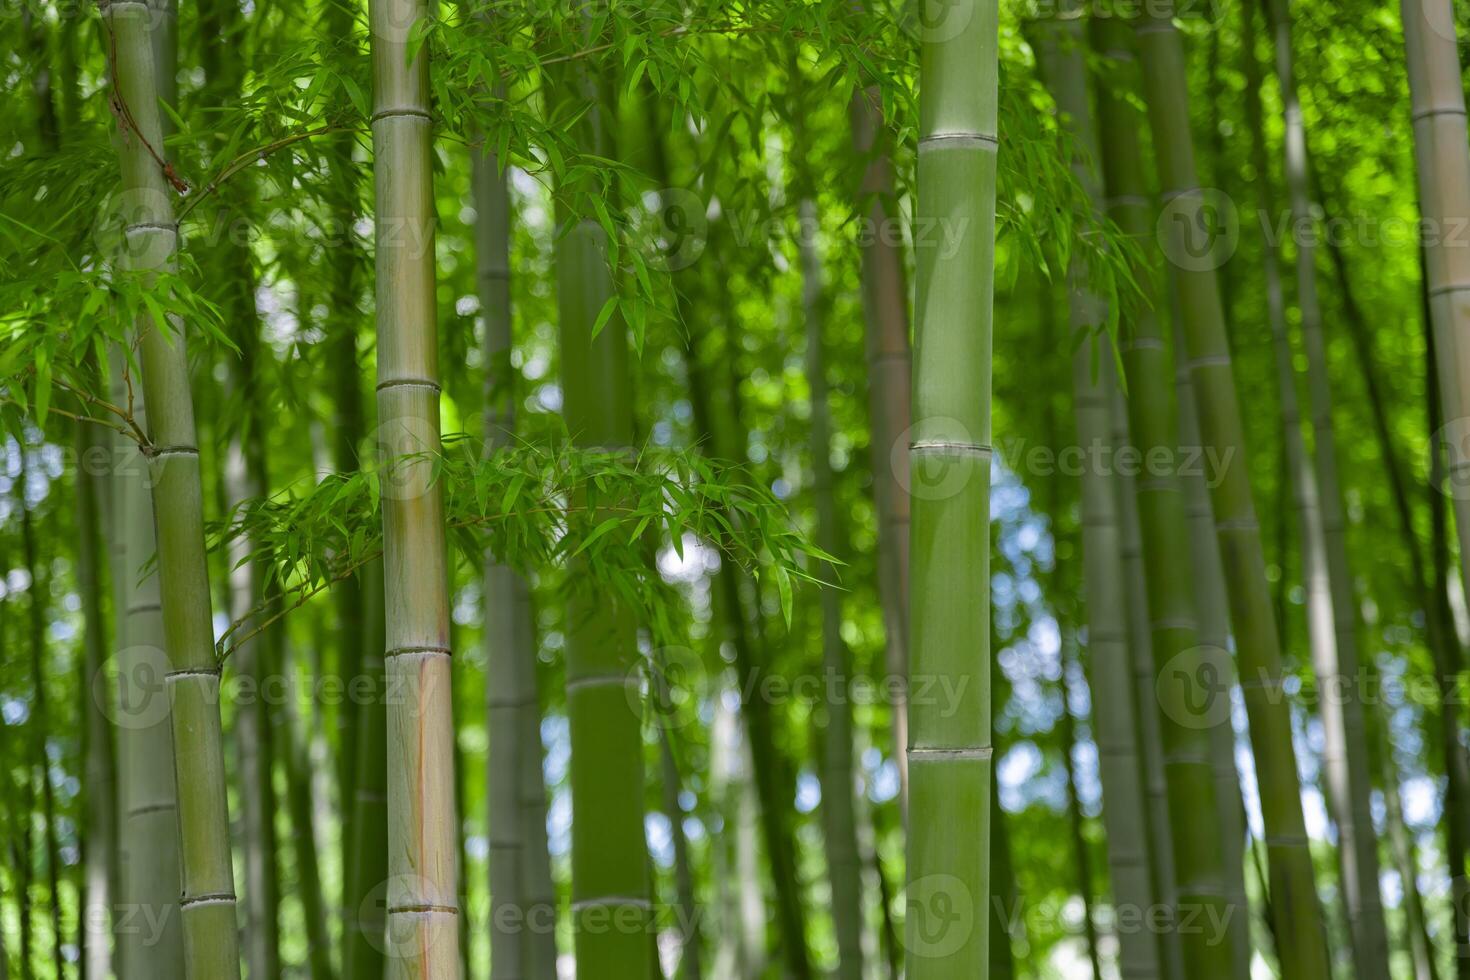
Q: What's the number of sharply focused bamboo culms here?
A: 3